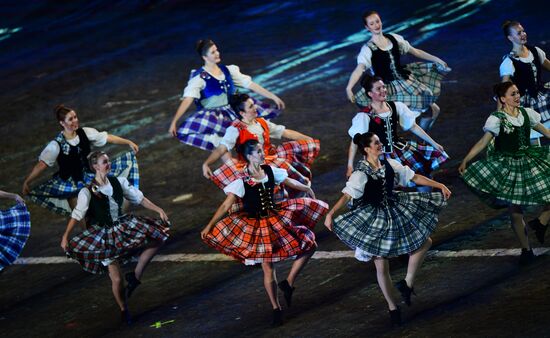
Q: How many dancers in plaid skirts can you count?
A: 11